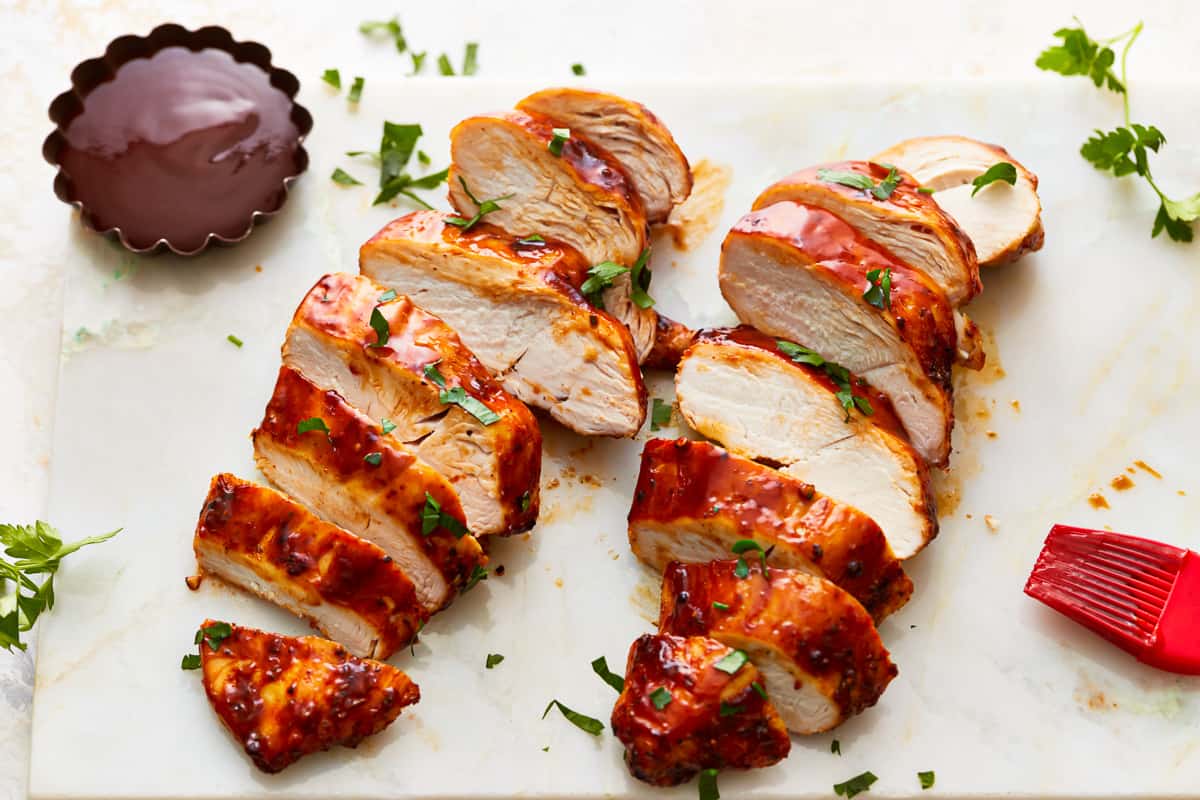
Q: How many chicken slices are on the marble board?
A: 14